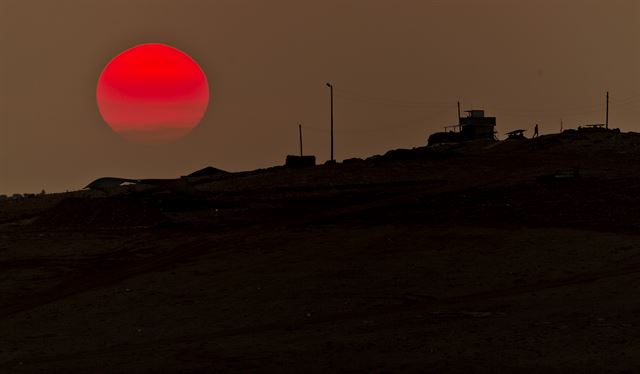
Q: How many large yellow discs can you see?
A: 0